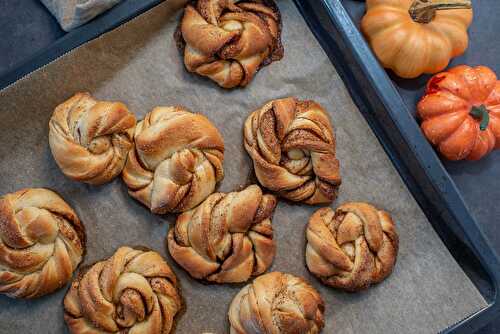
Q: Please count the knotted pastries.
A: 9